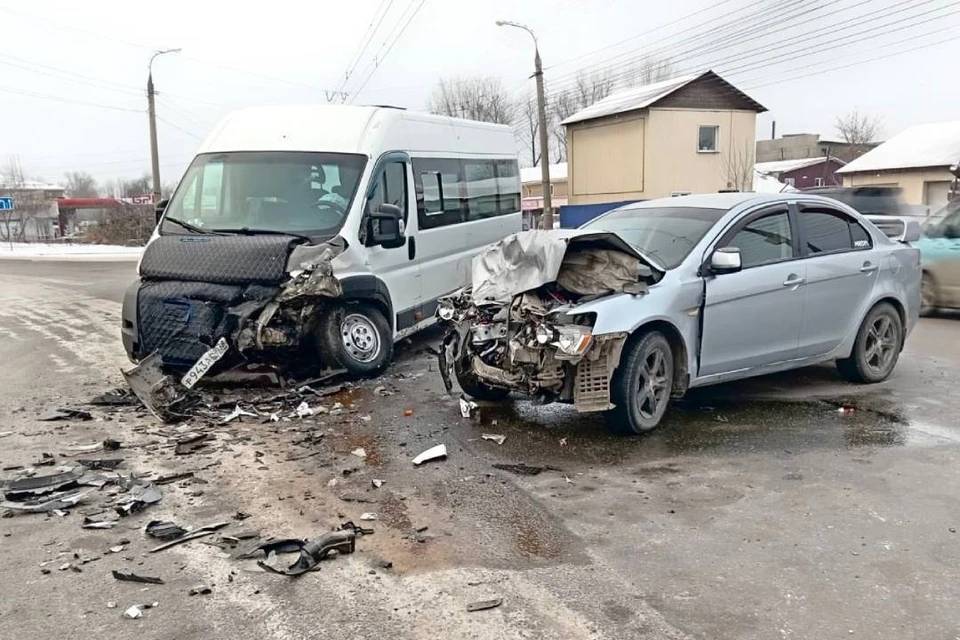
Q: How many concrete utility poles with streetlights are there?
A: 2